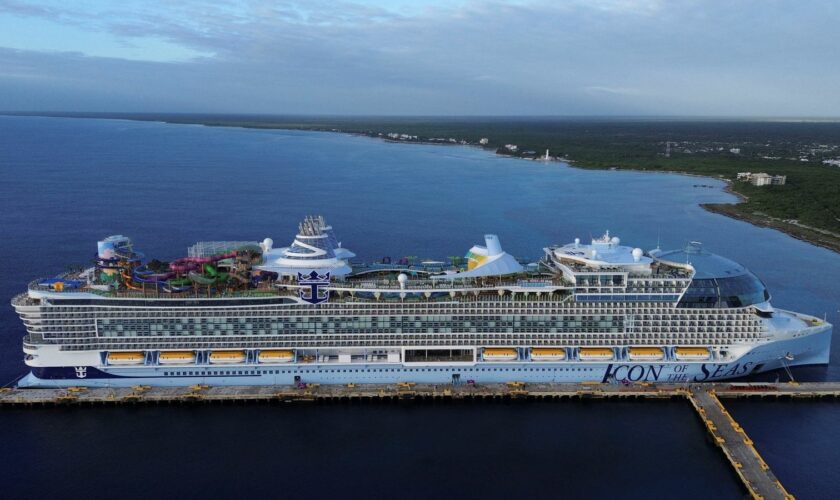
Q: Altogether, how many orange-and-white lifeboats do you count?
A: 9